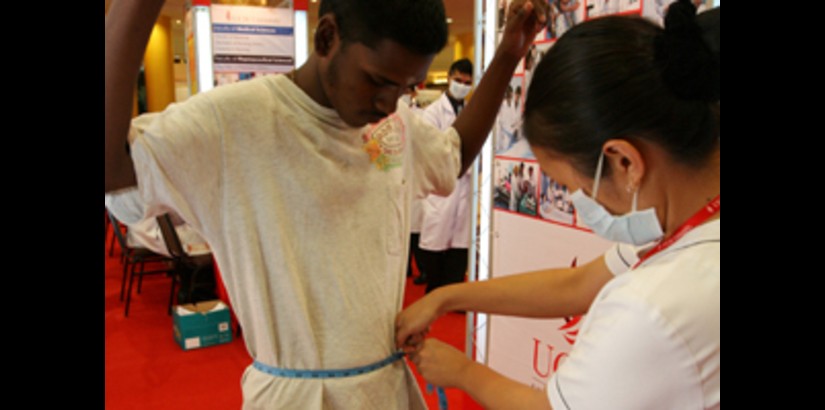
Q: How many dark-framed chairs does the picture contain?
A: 2